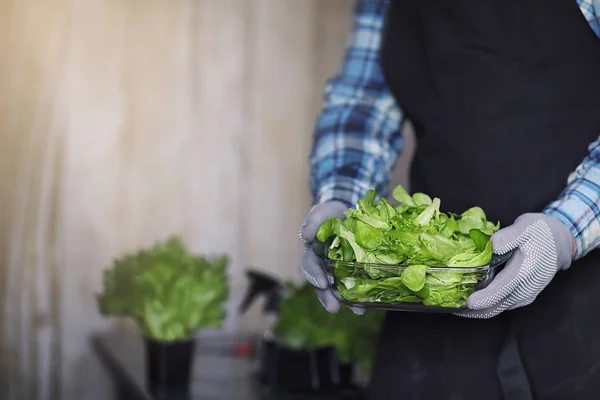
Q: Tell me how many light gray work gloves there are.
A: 2